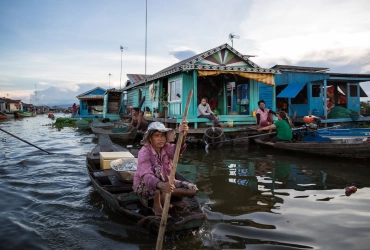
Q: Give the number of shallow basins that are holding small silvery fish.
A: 1